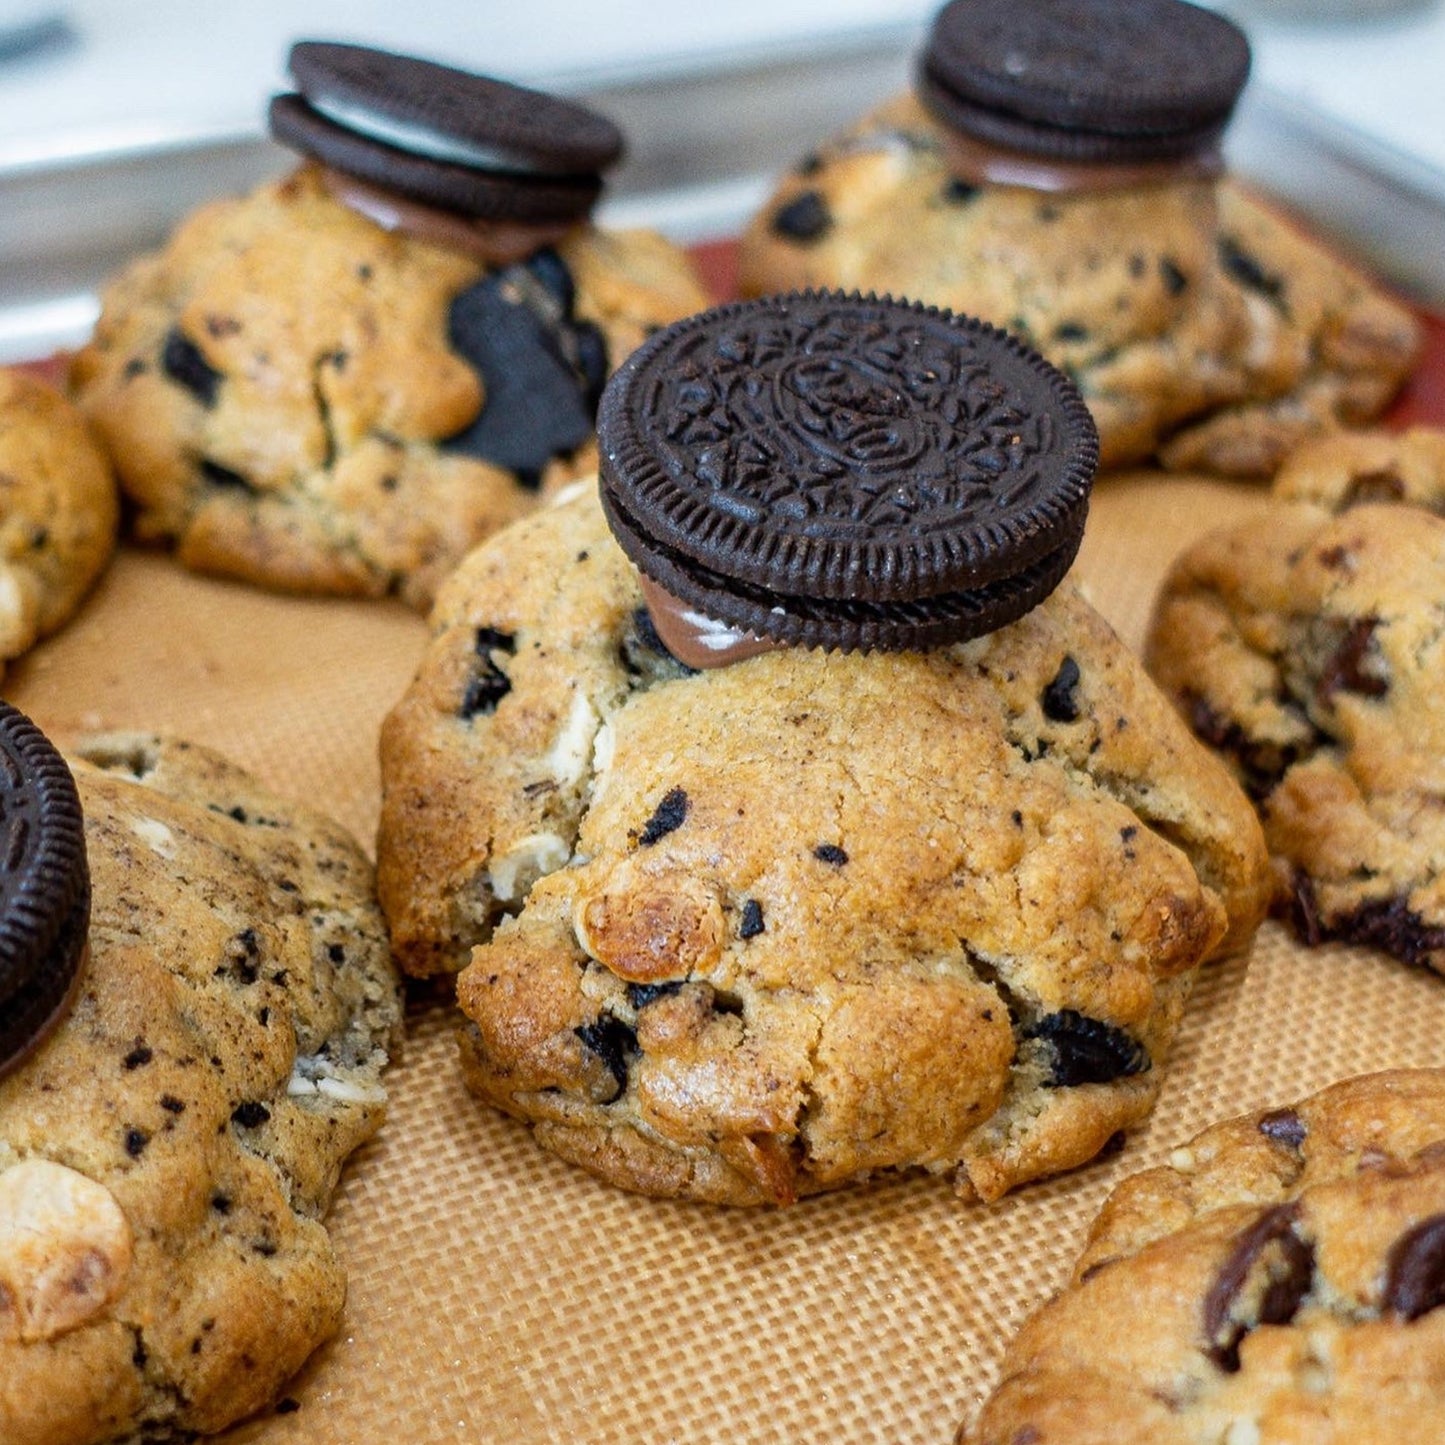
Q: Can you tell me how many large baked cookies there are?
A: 7